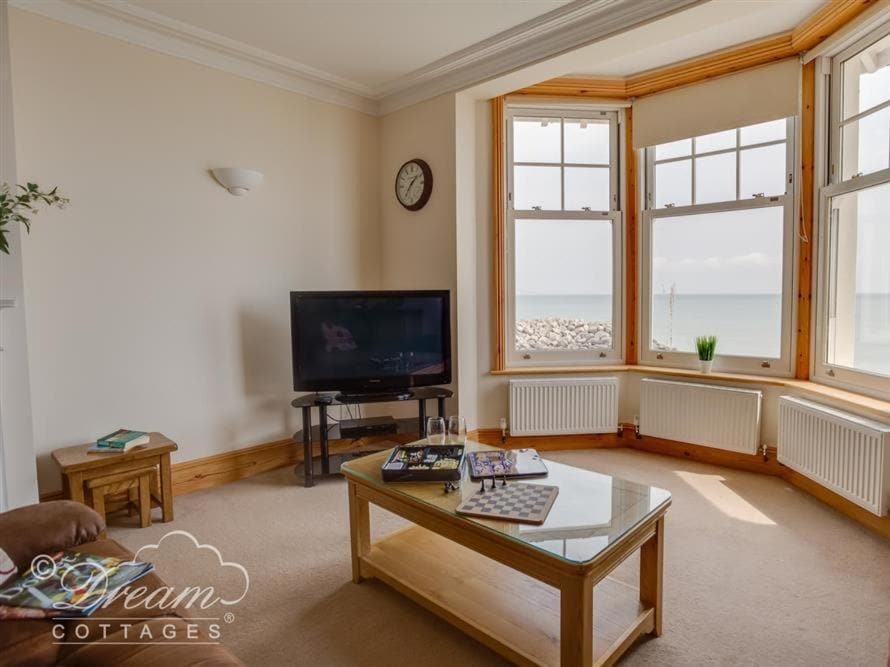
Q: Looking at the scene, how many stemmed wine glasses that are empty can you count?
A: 2